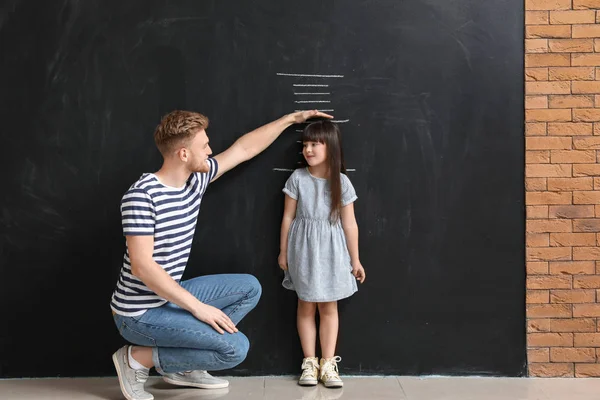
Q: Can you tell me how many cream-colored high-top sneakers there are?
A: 2